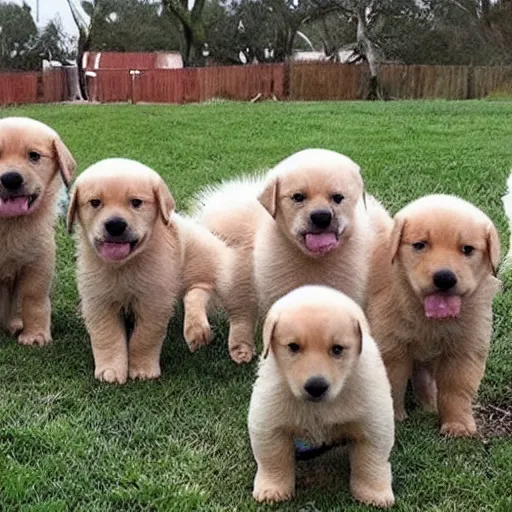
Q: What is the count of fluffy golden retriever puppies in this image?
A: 5